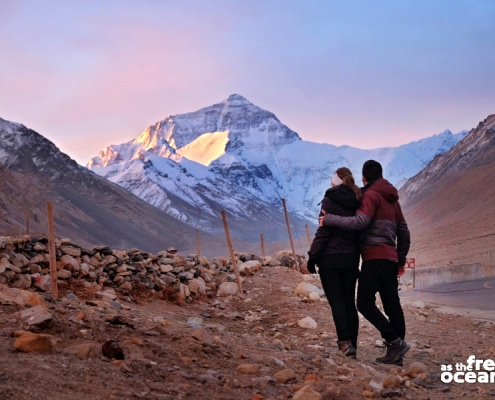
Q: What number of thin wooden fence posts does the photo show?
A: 7